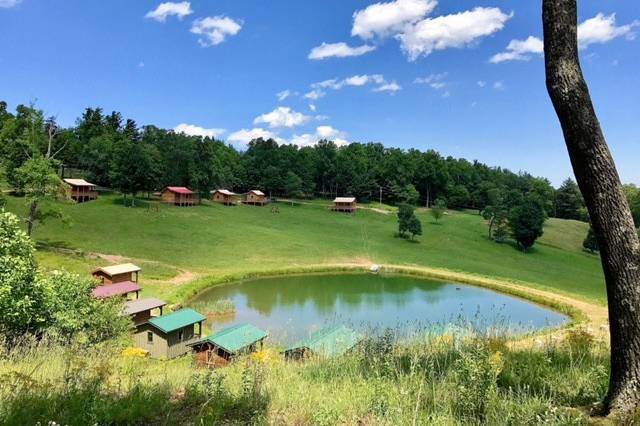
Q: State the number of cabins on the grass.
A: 11